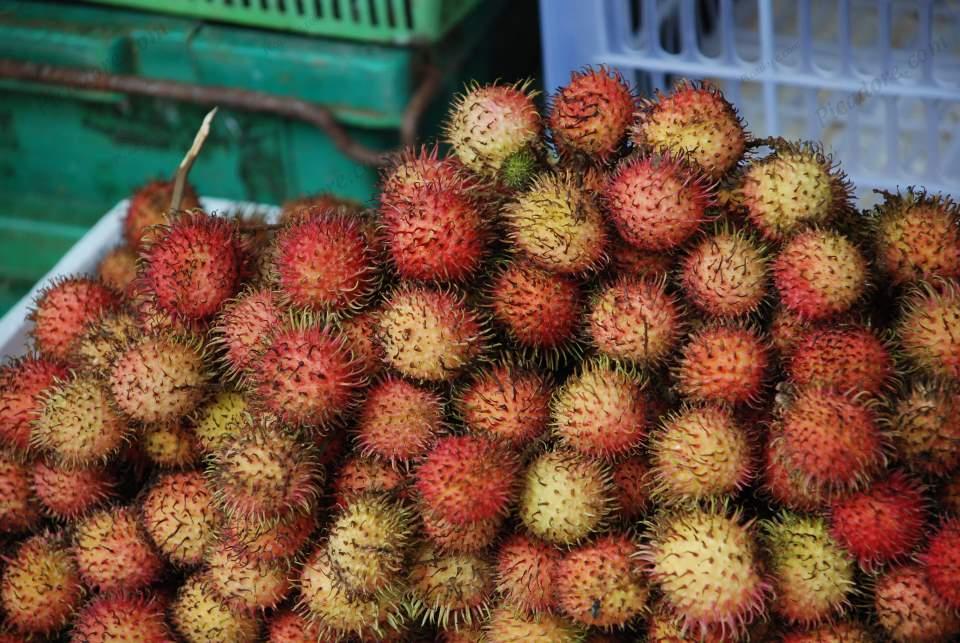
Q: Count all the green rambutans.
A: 1